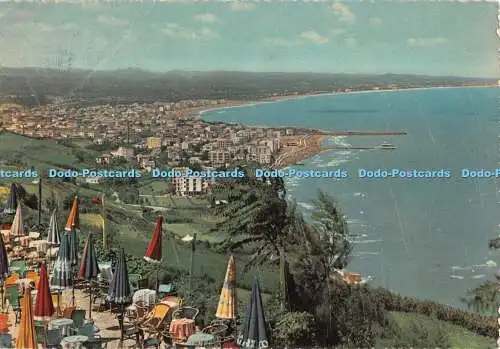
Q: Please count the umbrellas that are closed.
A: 14